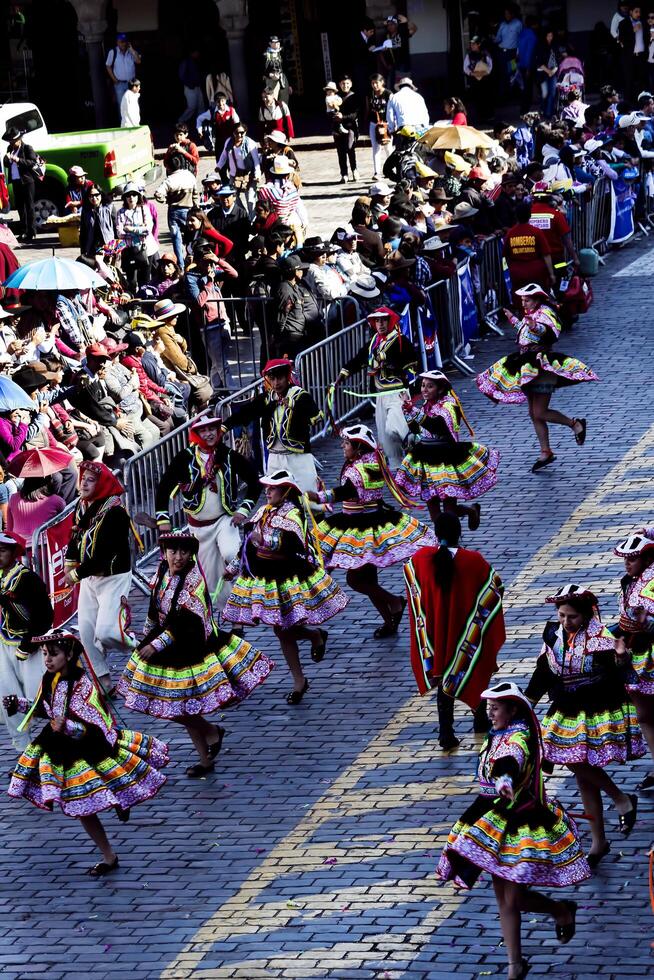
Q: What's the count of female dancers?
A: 9